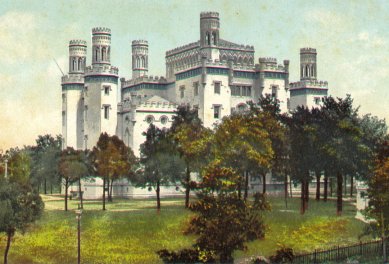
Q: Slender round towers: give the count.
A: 5